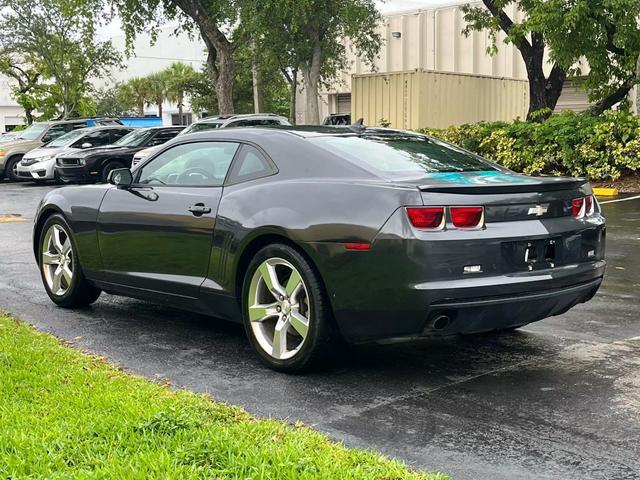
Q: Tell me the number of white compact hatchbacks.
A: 1